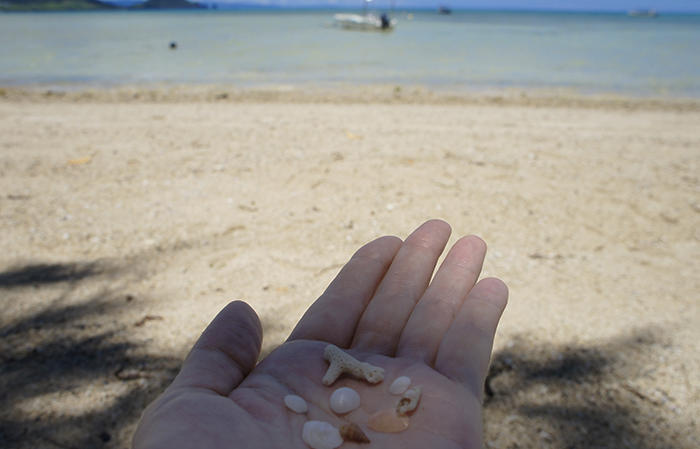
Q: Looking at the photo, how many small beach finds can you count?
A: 8